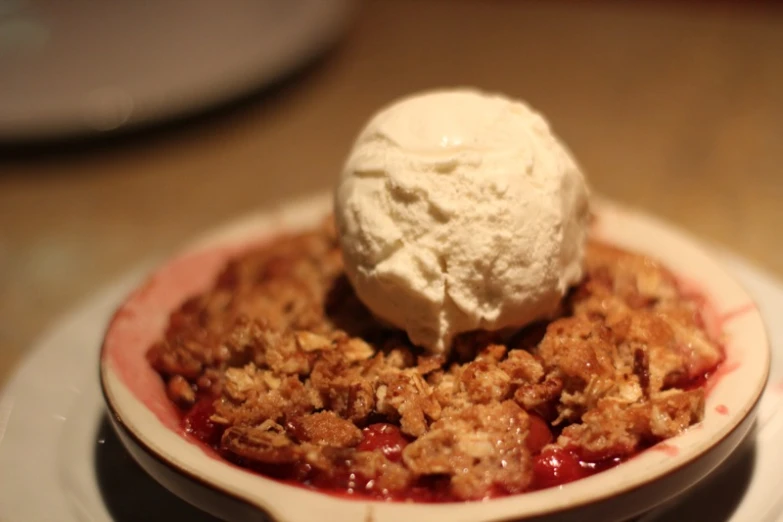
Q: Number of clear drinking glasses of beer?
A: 0